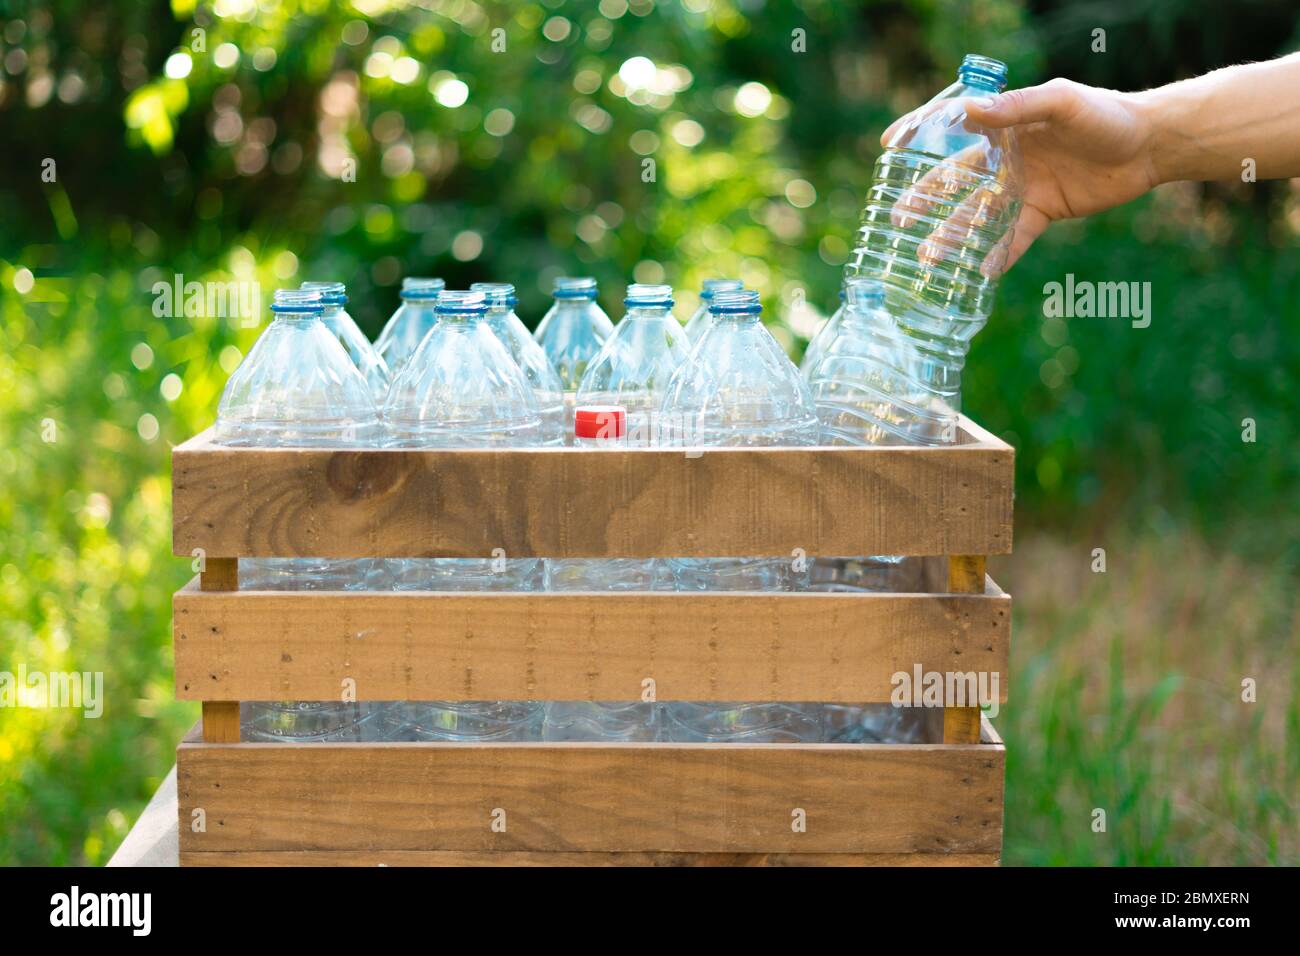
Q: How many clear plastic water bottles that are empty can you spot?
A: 11